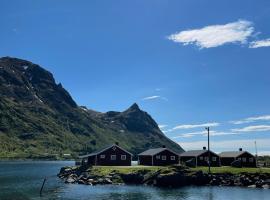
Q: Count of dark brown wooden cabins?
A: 4